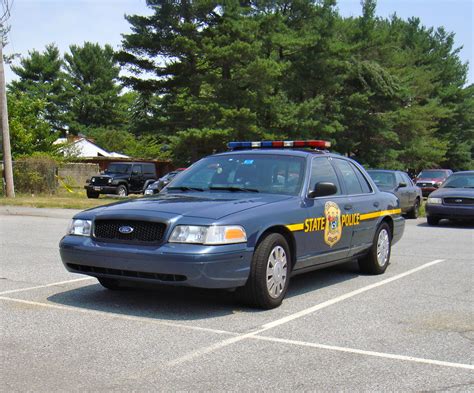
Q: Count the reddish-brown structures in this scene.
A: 1